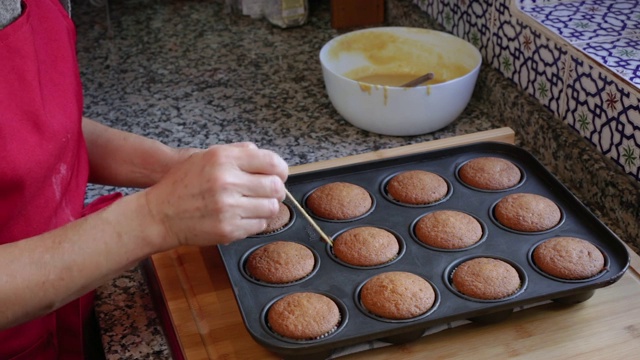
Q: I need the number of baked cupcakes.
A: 12